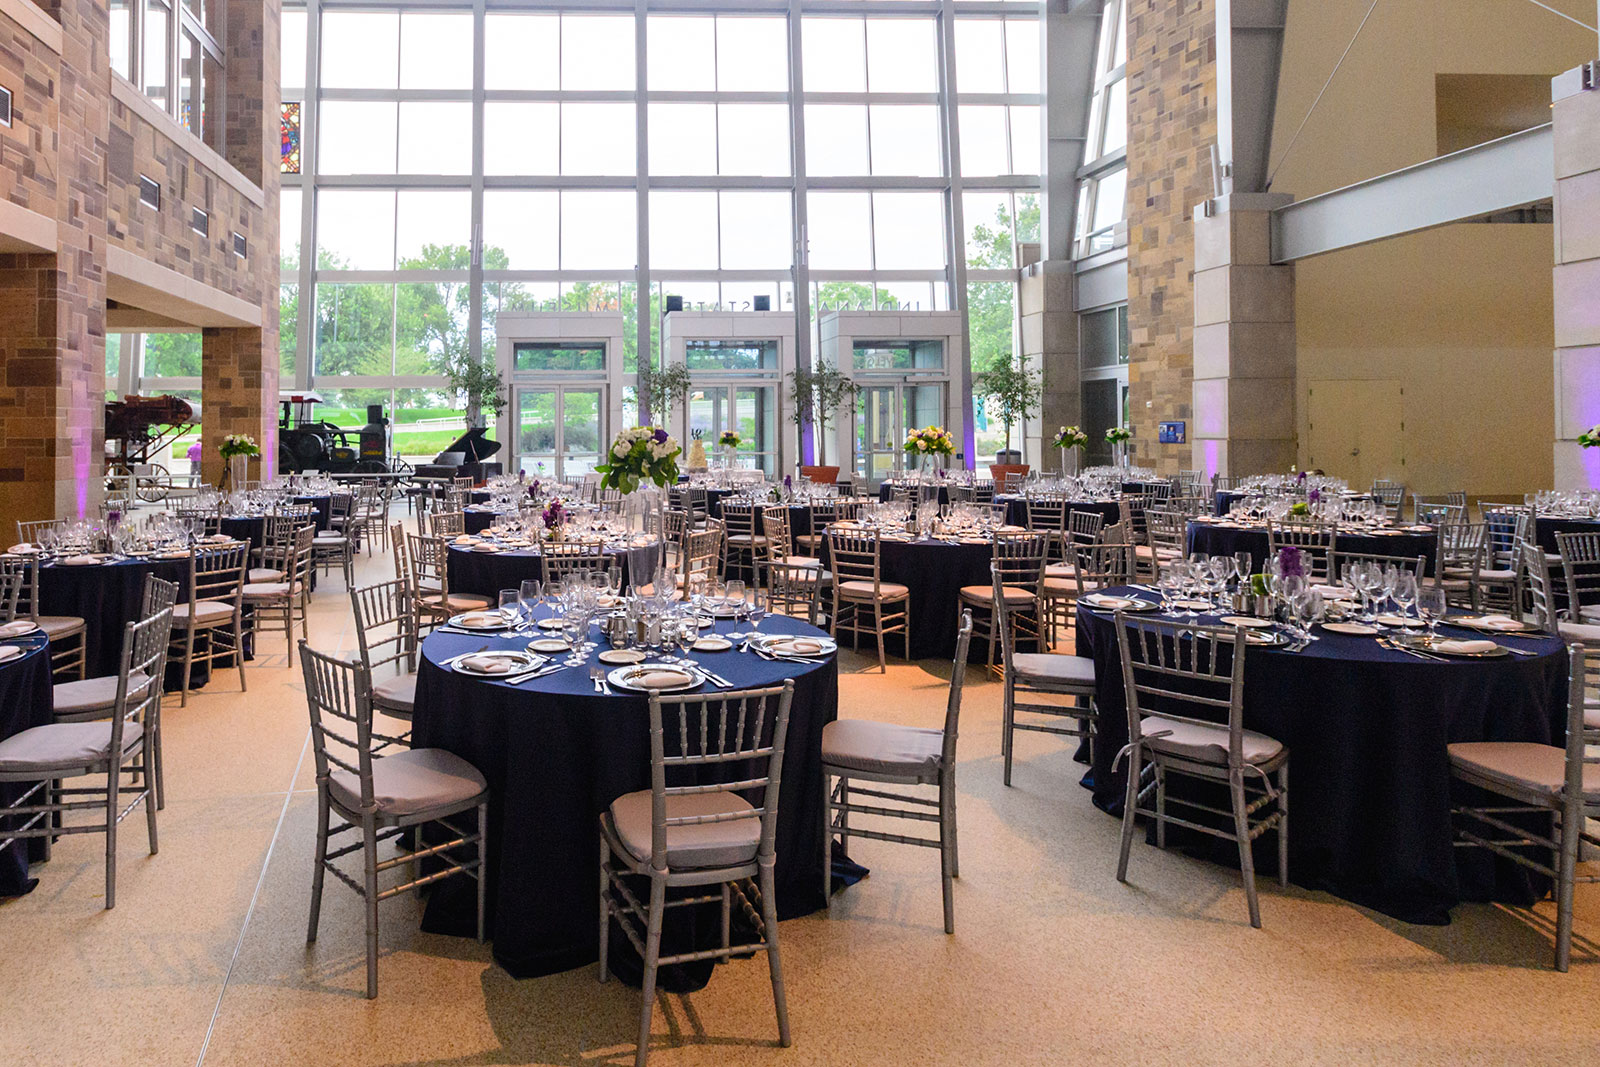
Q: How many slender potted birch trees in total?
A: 4